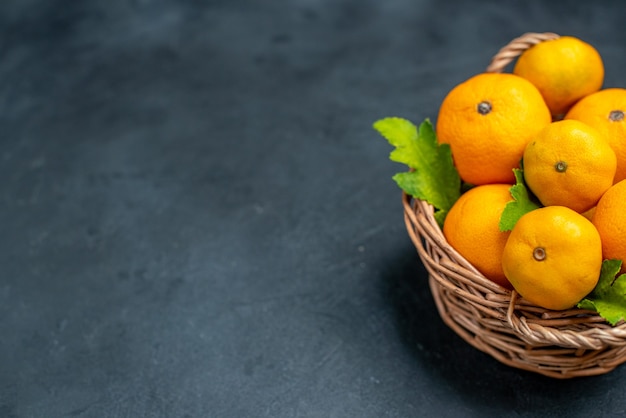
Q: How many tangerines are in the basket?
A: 7